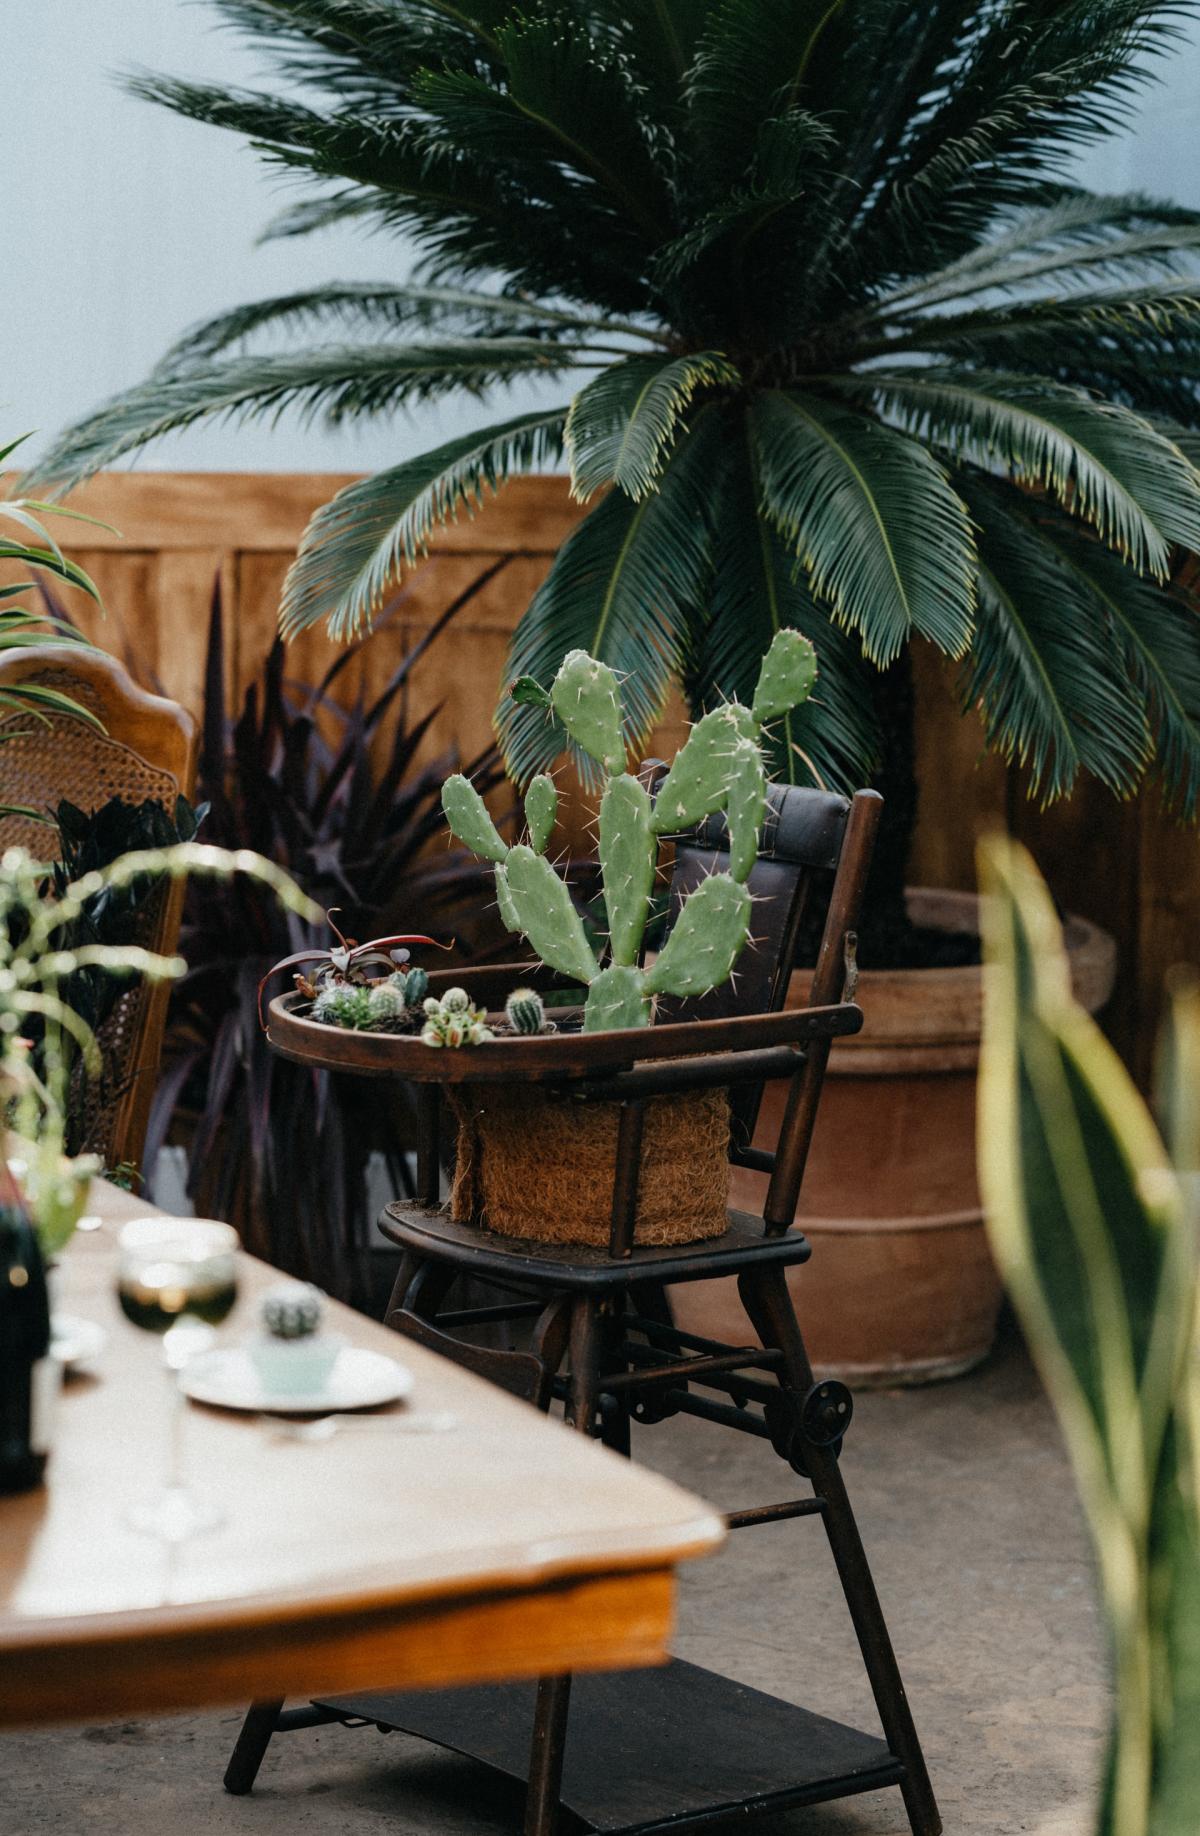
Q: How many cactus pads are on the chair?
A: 12